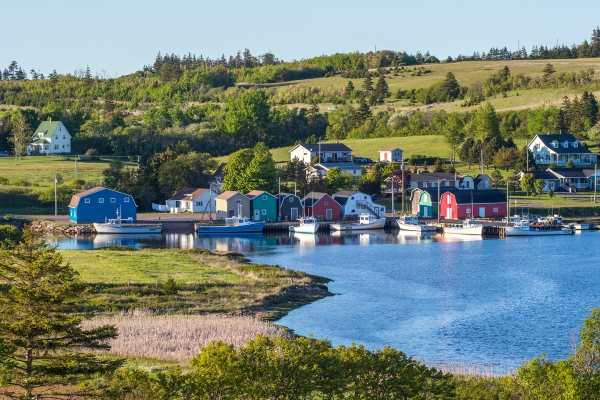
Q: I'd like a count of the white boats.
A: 6